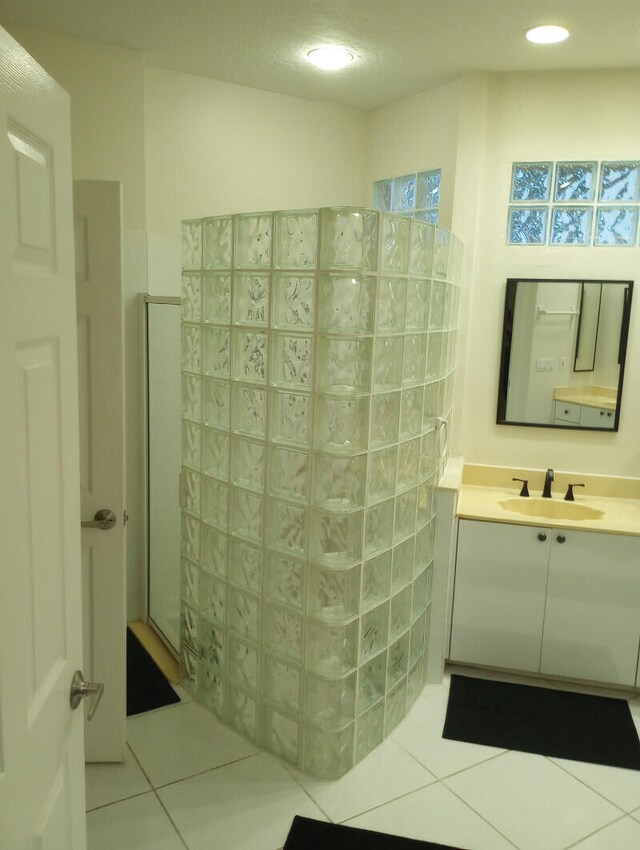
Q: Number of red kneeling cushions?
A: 0